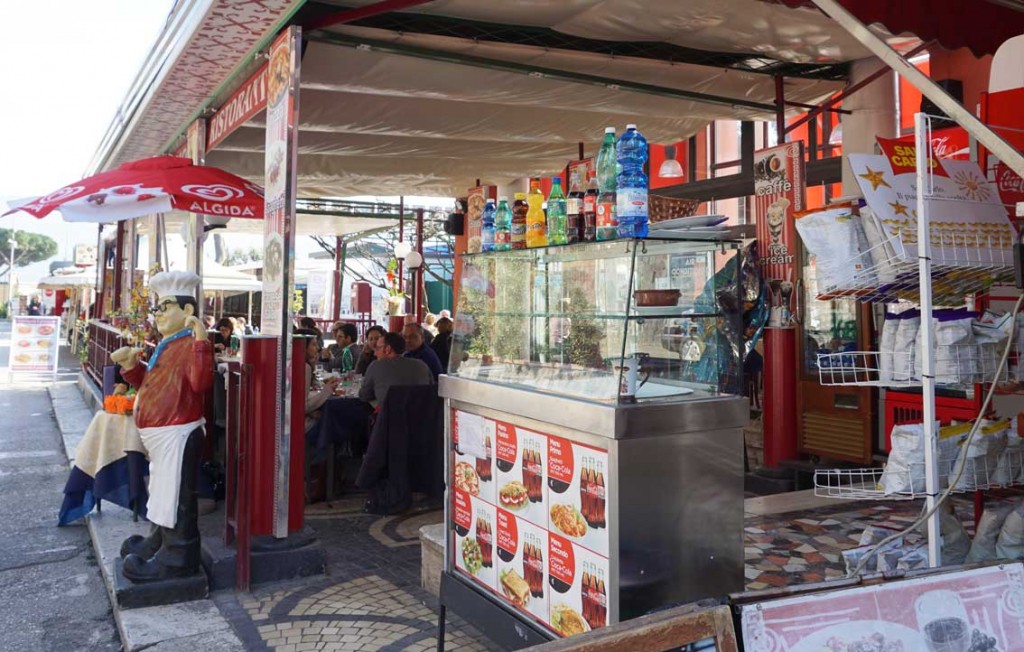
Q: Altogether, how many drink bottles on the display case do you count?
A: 9